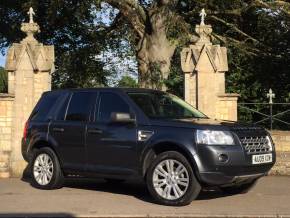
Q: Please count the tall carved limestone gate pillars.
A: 2